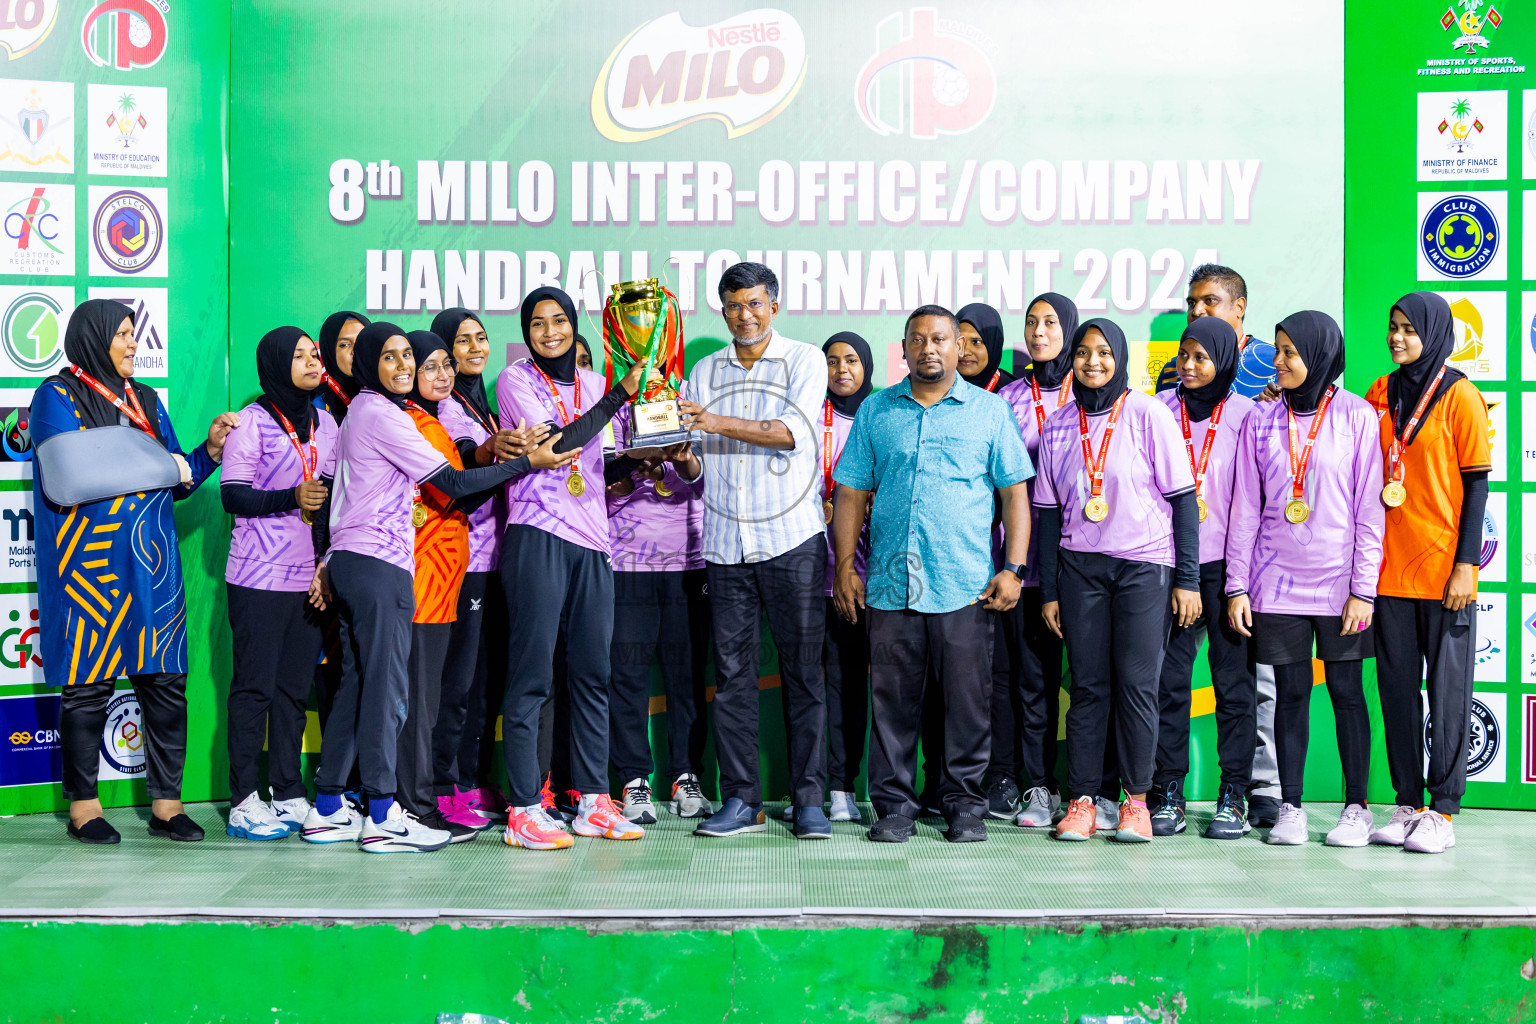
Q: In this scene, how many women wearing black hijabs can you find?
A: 15